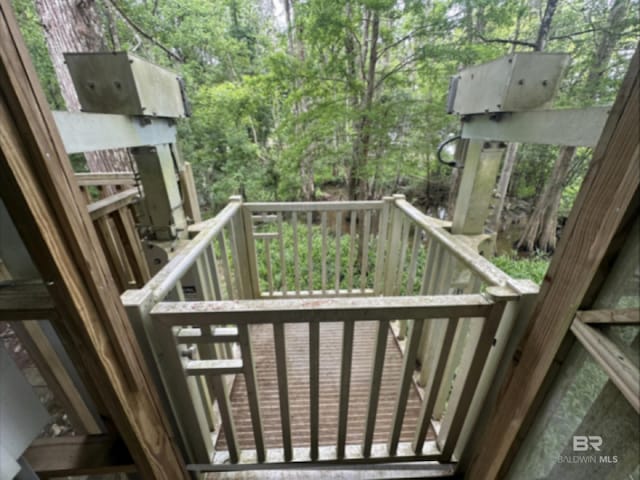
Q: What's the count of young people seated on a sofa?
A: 0